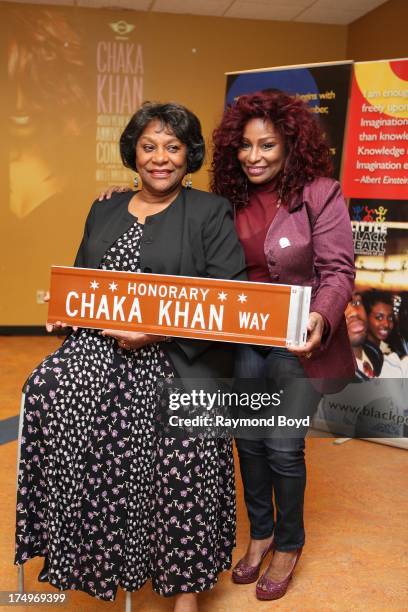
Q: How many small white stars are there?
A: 4